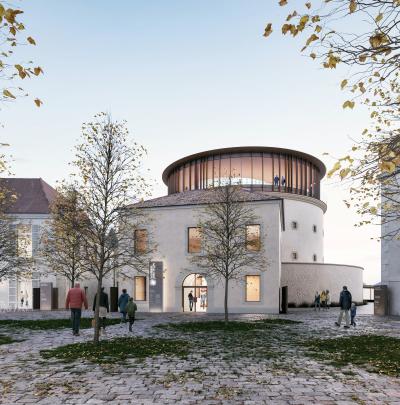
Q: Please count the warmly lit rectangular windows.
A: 5